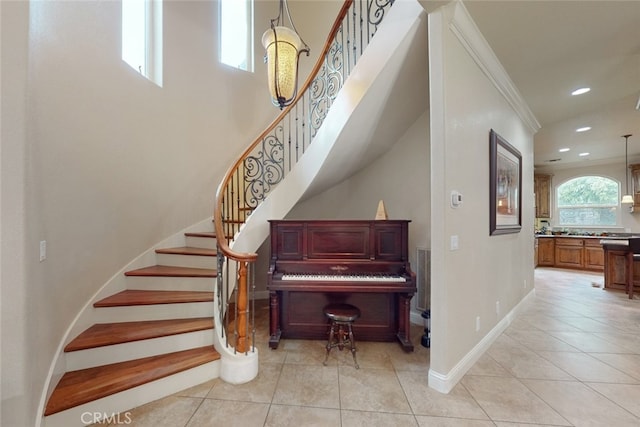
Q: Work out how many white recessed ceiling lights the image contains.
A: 4